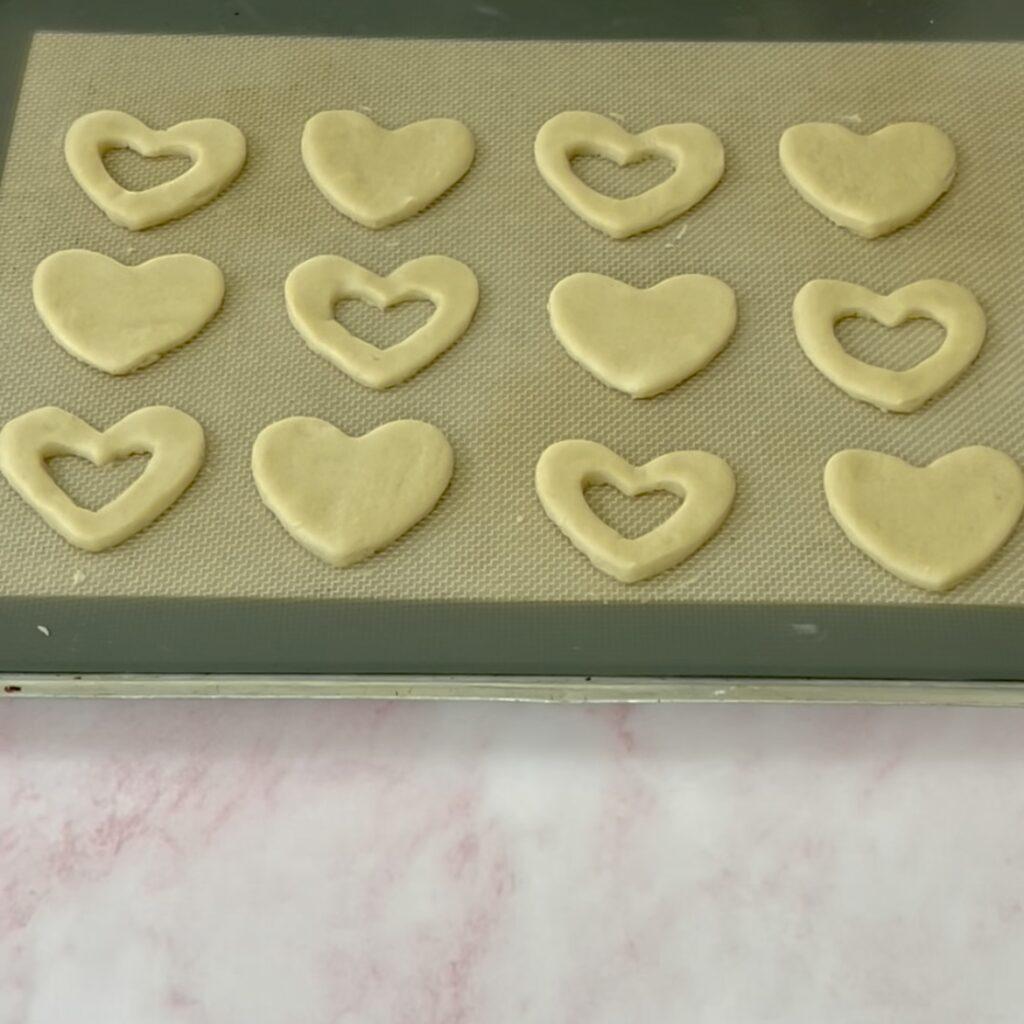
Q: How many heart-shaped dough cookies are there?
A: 12